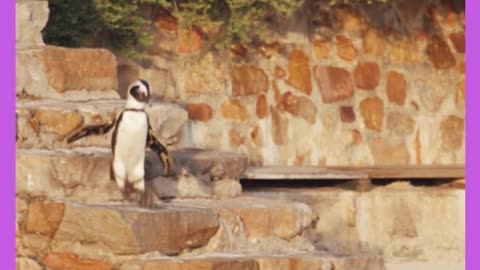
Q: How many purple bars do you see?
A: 2